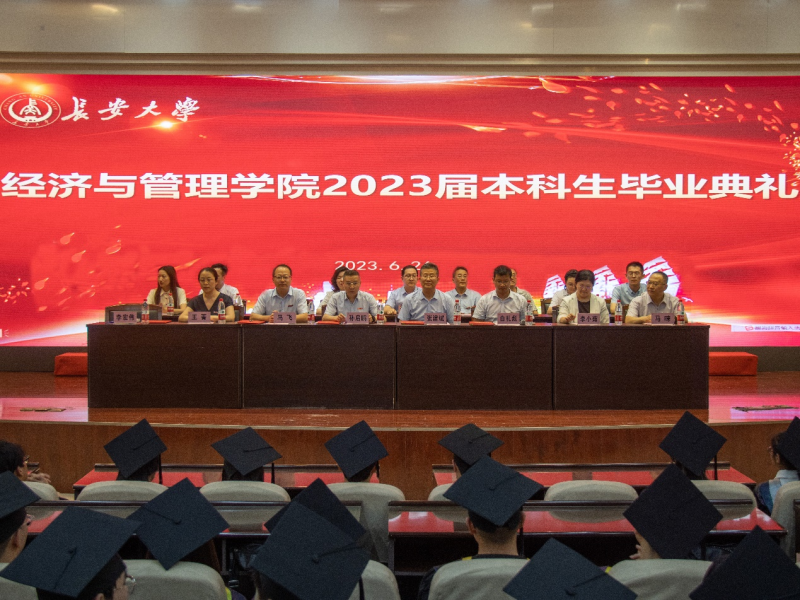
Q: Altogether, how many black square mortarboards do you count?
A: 15